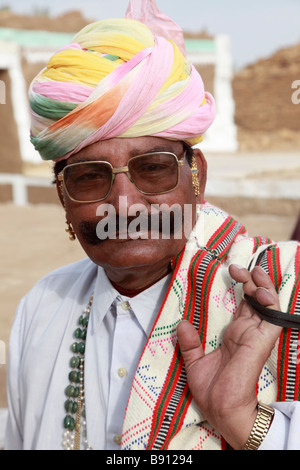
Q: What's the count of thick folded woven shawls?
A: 1